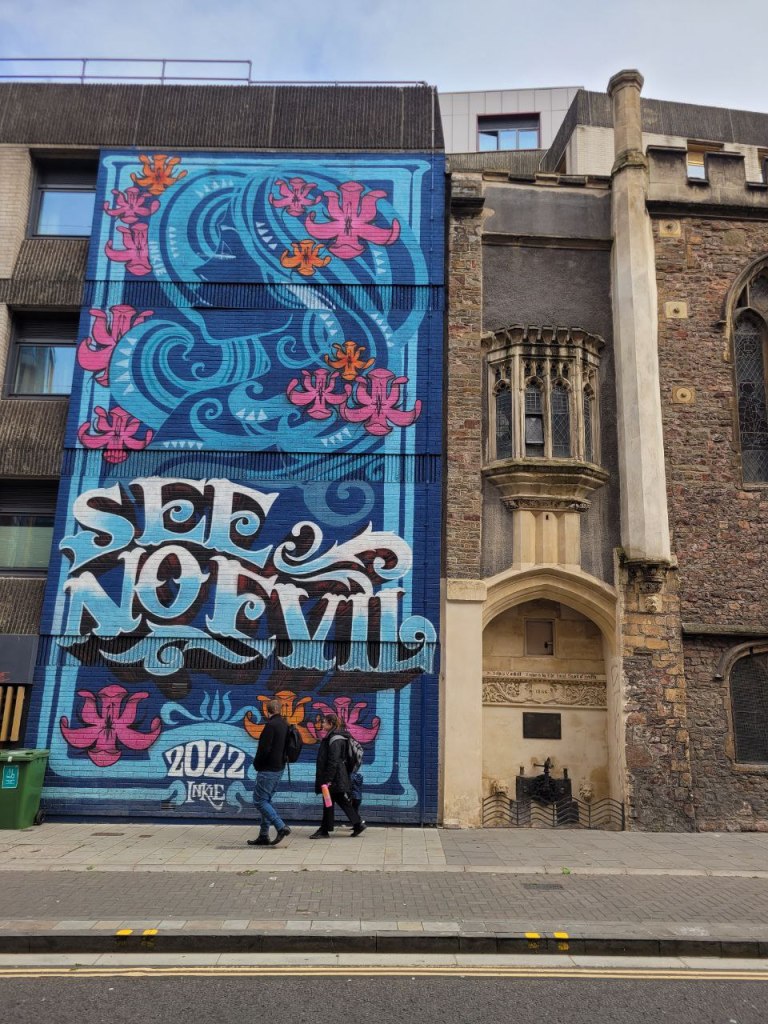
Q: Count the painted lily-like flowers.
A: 14